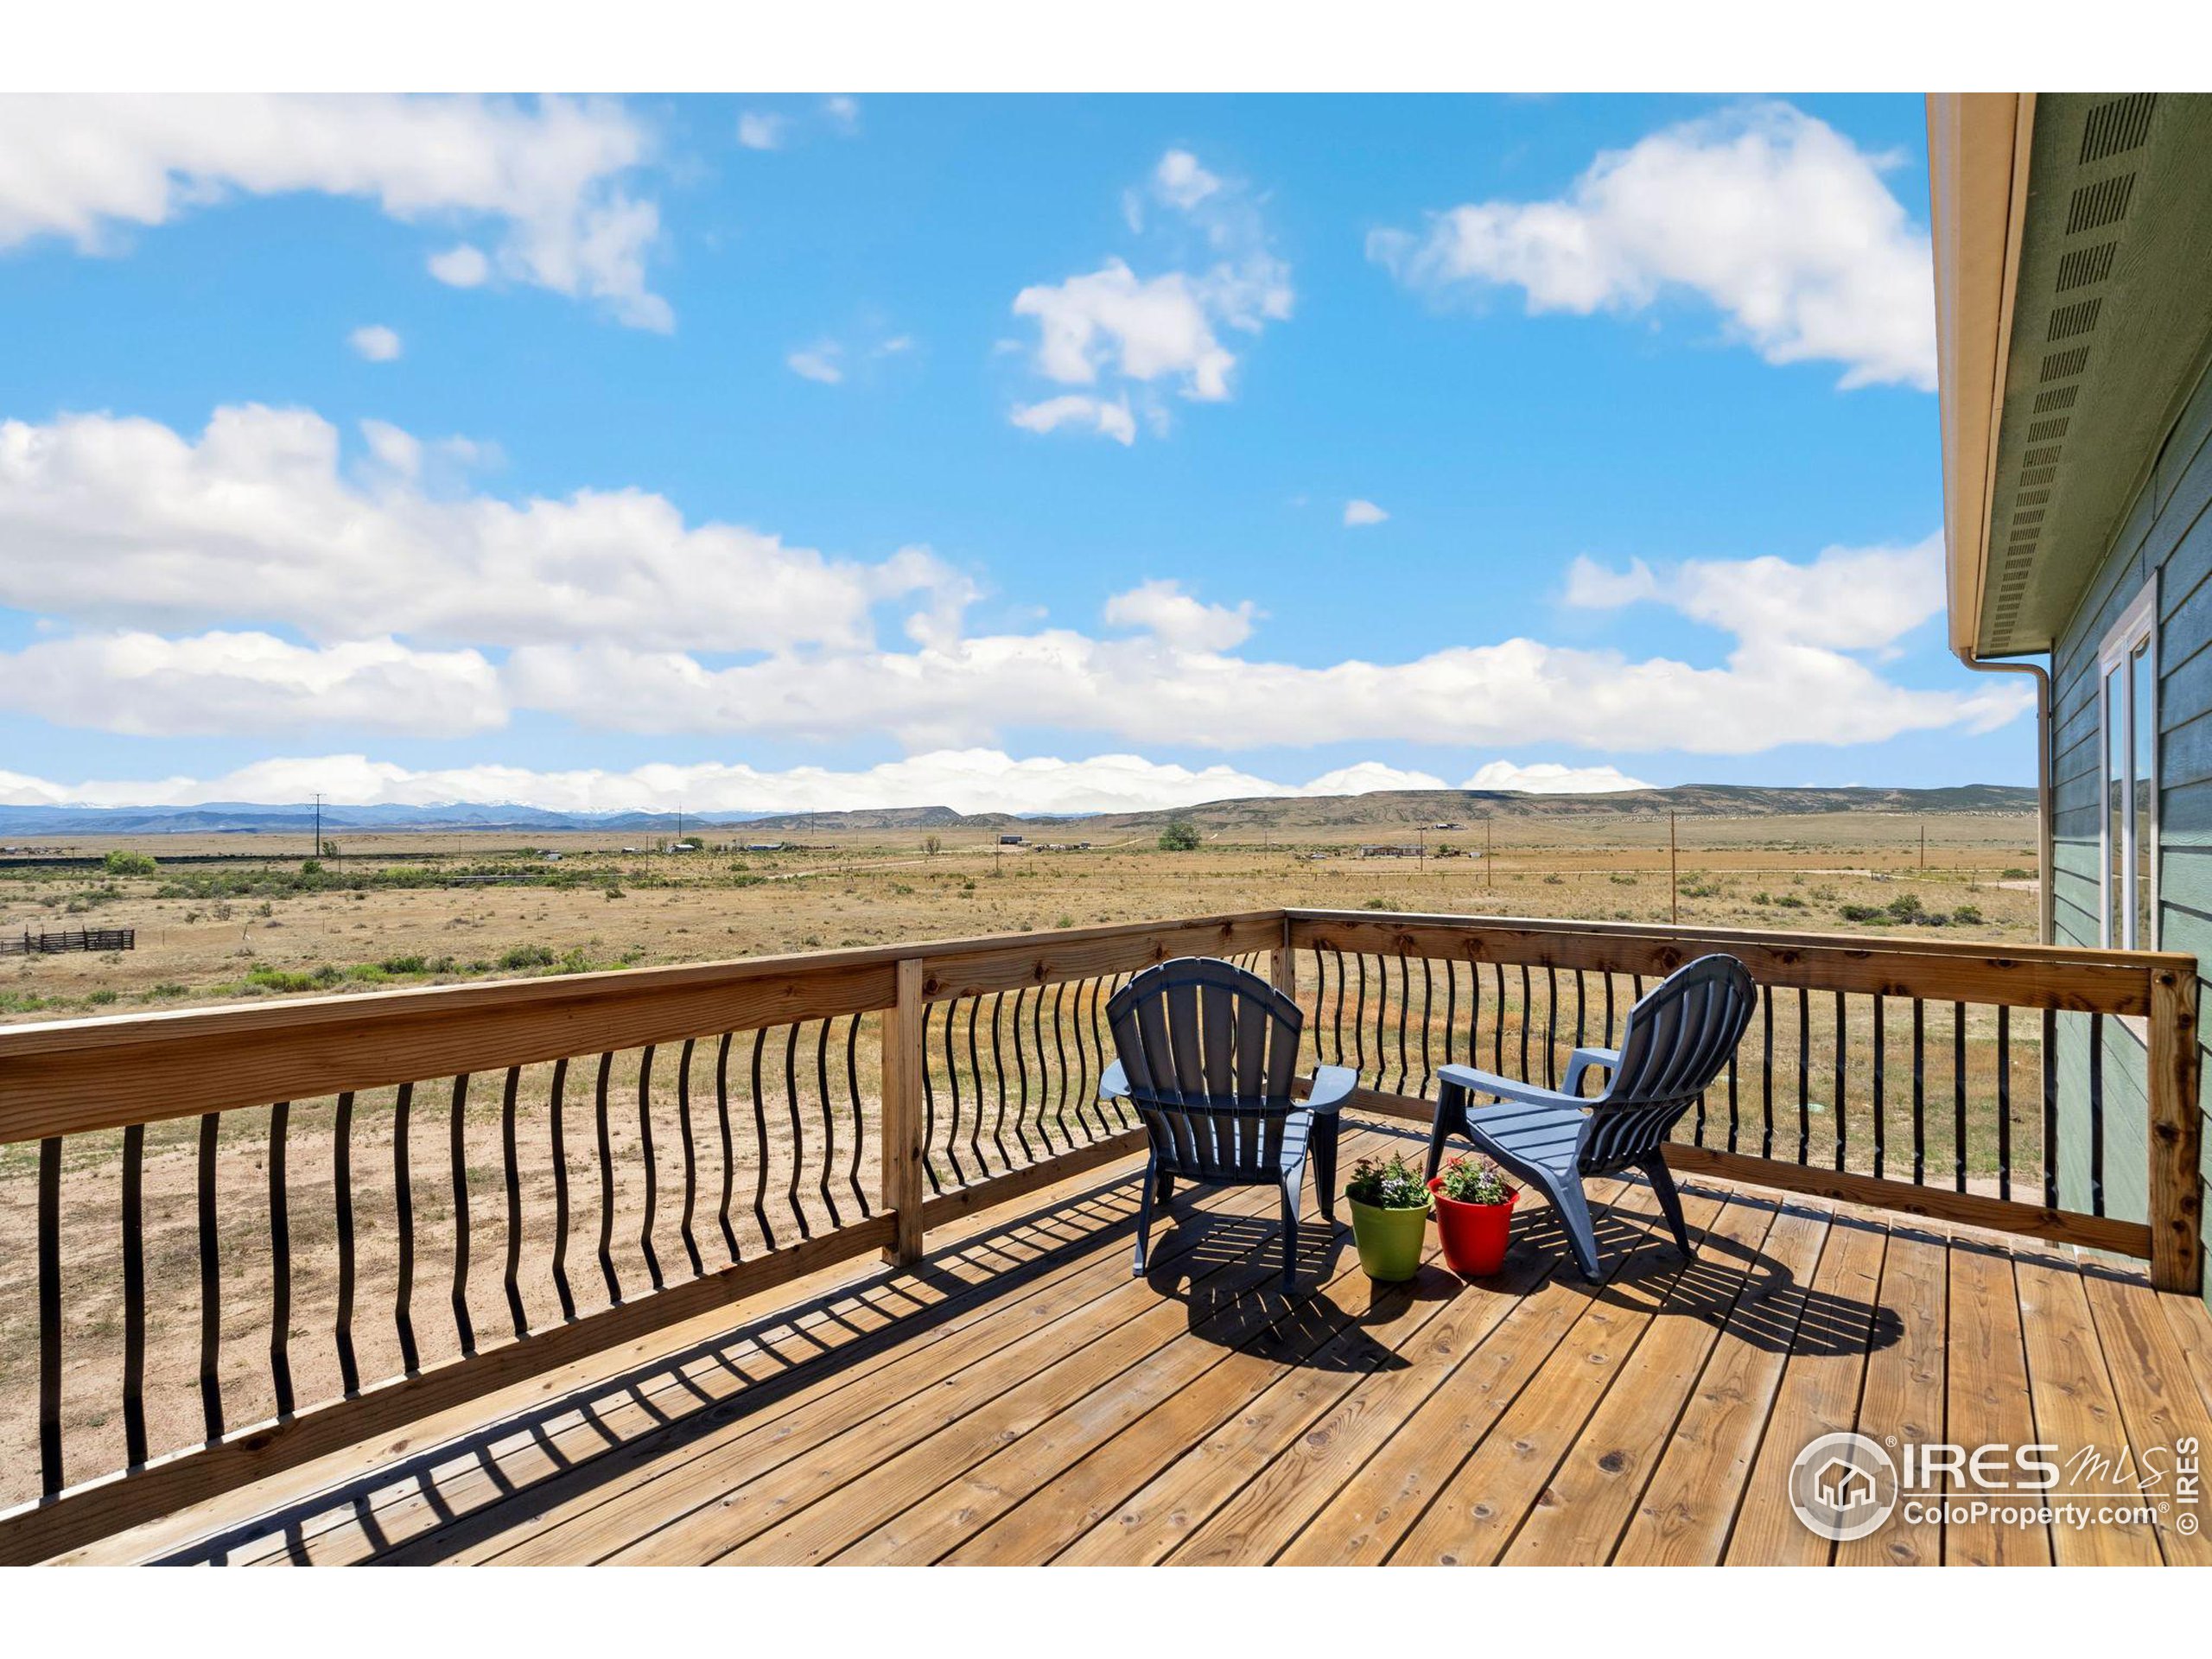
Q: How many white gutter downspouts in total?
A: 1